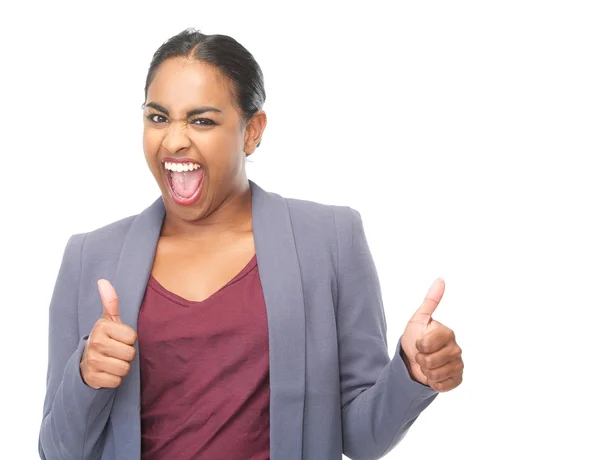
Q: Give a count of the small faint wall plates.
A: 0